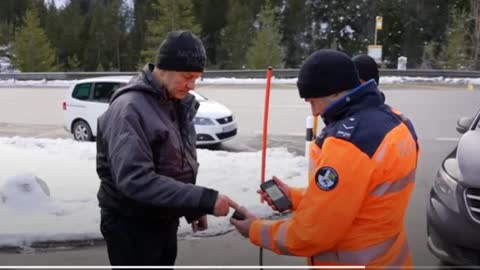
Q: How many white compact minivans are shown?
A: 1